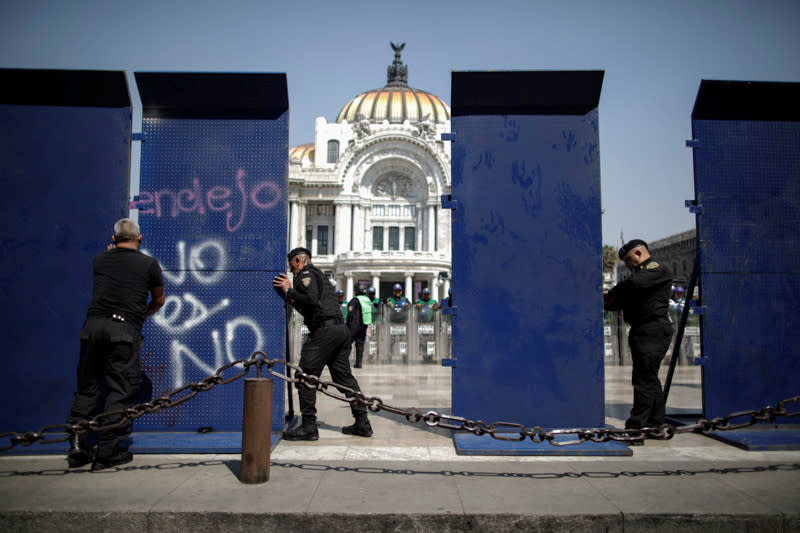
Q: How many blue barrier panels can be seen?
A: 4